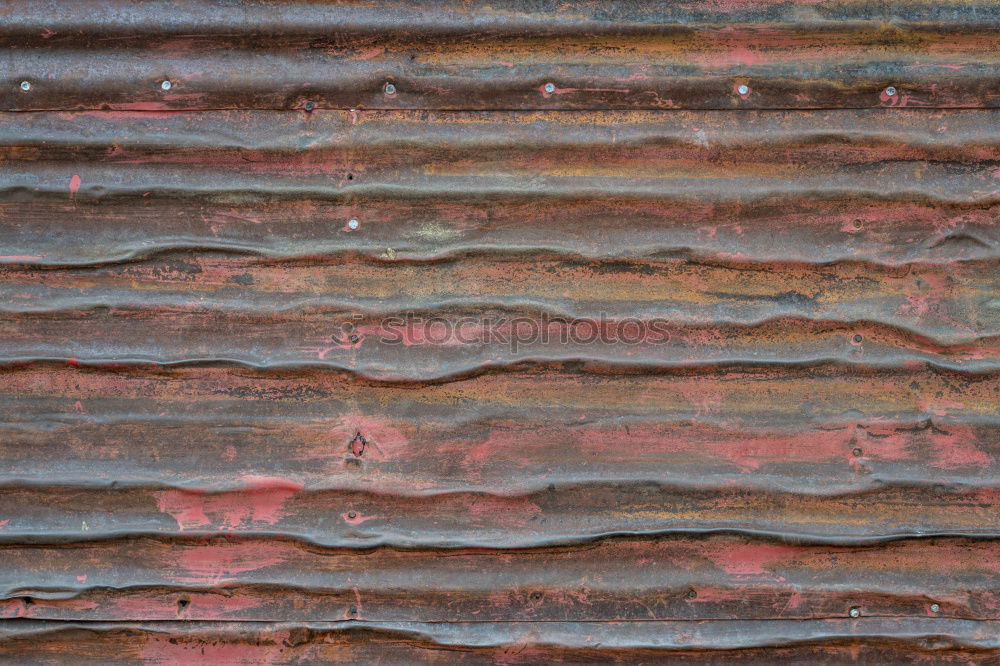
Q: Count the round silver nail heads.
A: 9